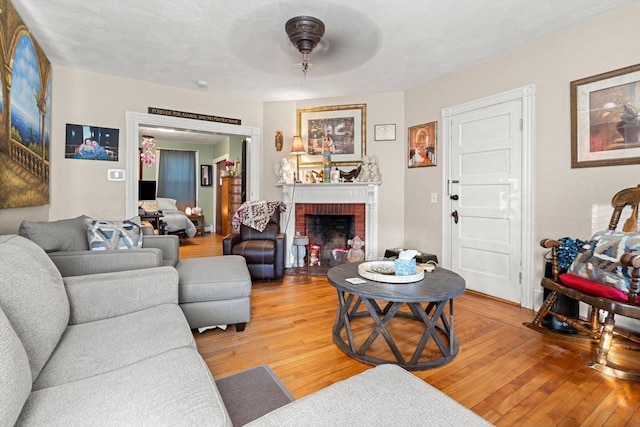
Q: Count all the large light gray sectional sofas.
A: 1